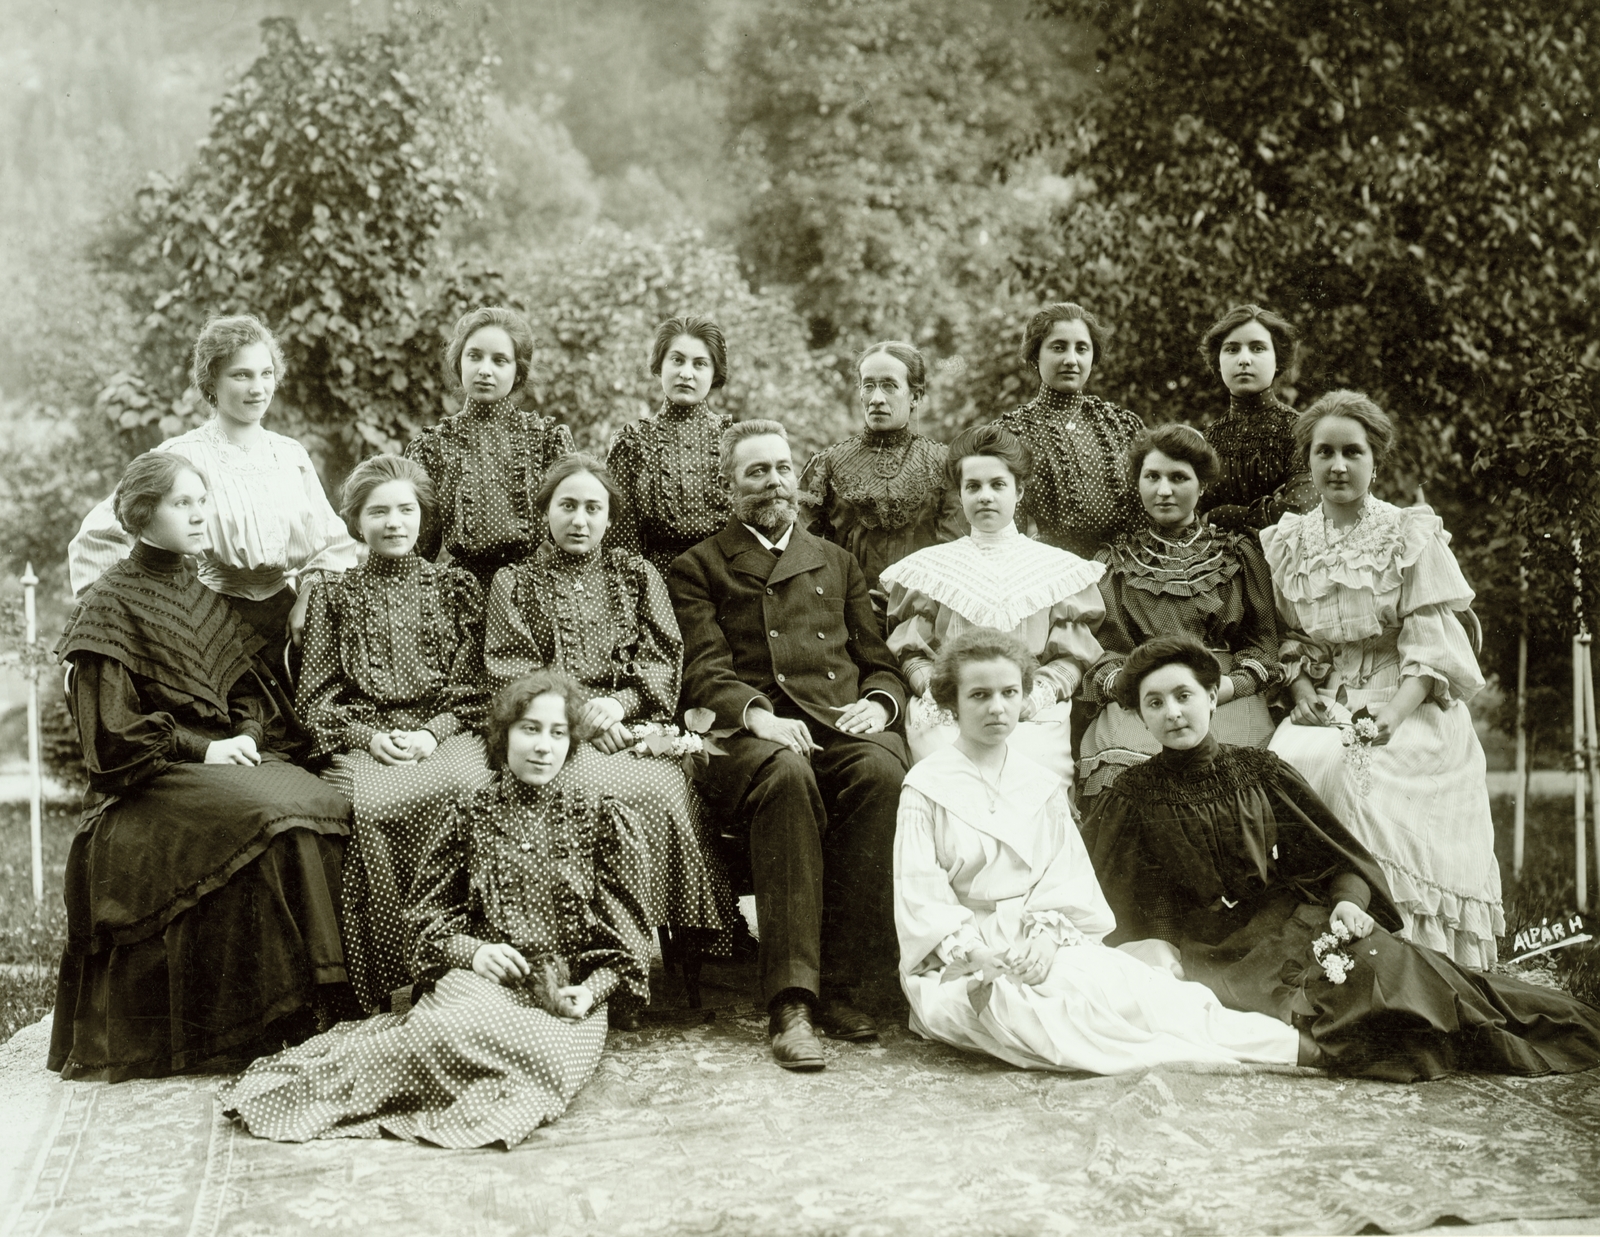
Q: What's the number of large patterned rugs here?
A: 1